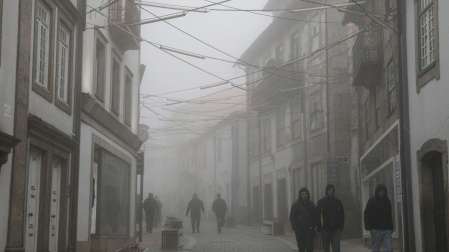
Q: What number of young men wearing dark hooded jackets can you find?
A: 3